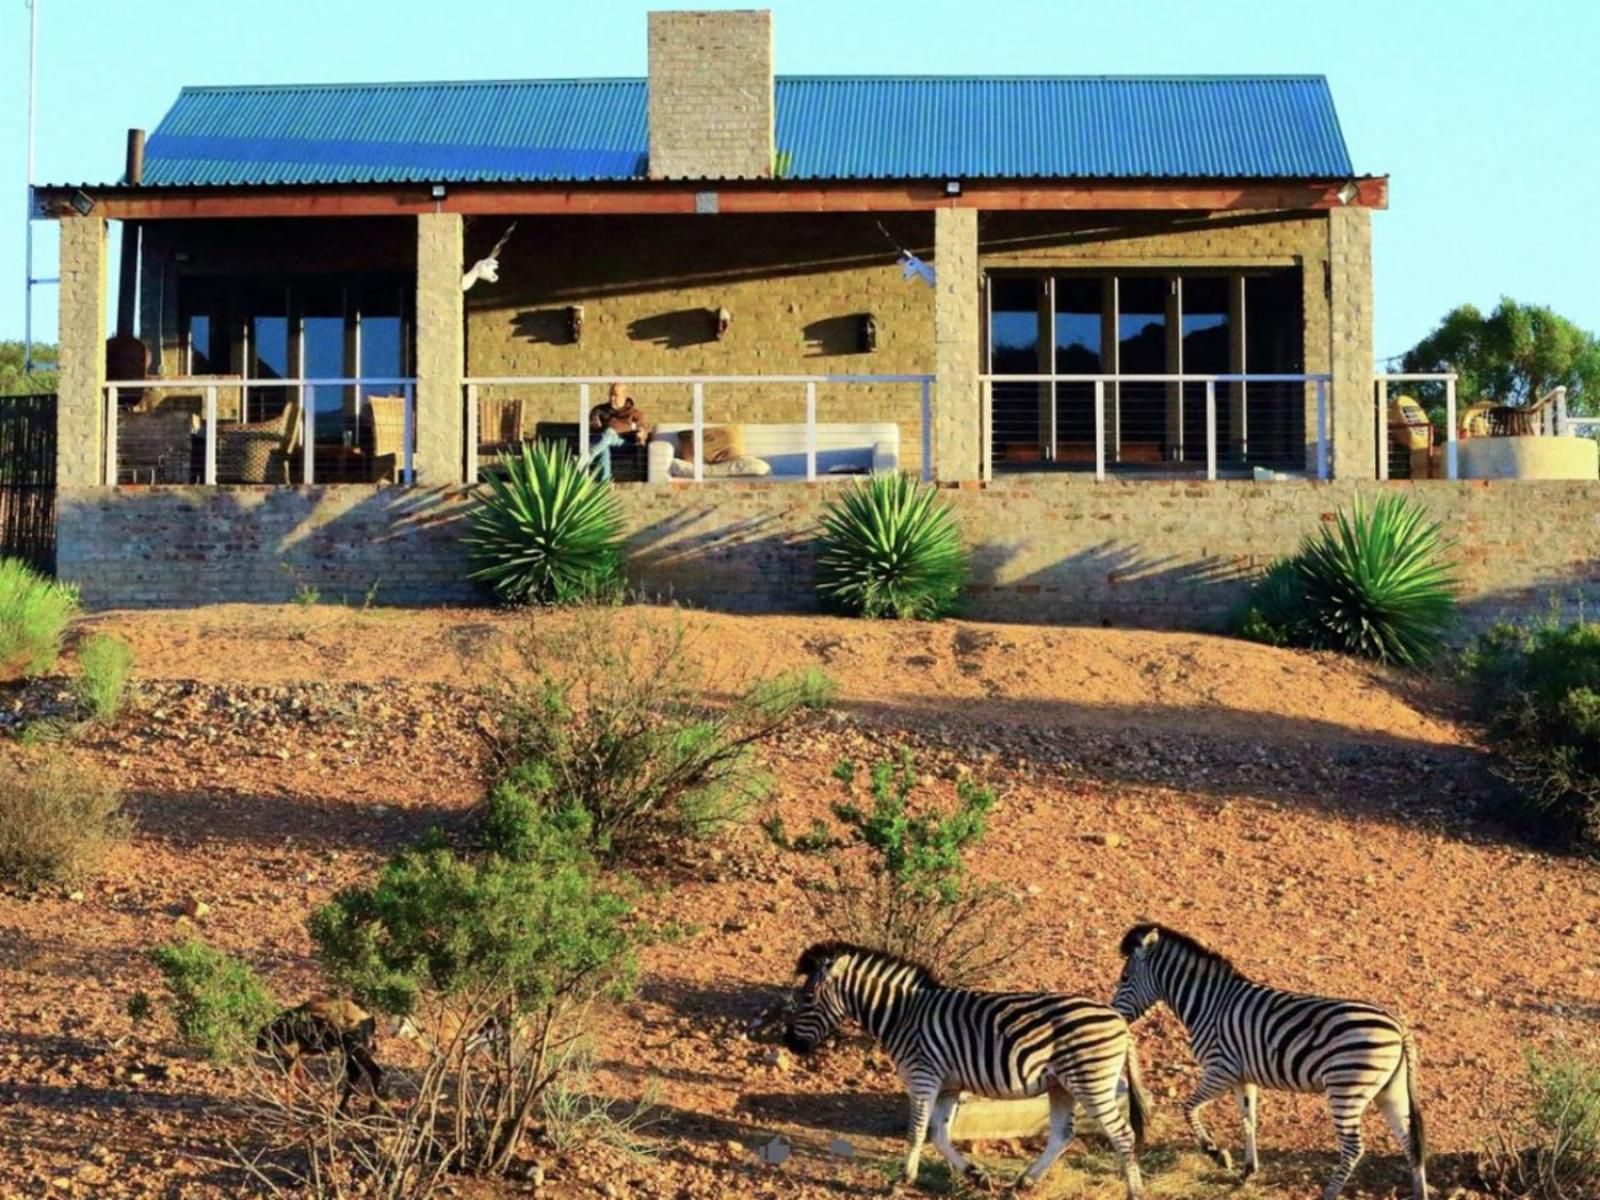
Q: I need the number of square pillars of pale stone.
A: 4